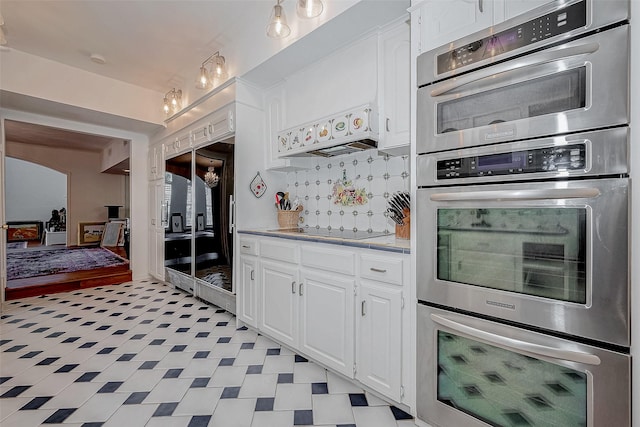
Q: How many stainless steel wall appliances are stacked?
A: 3